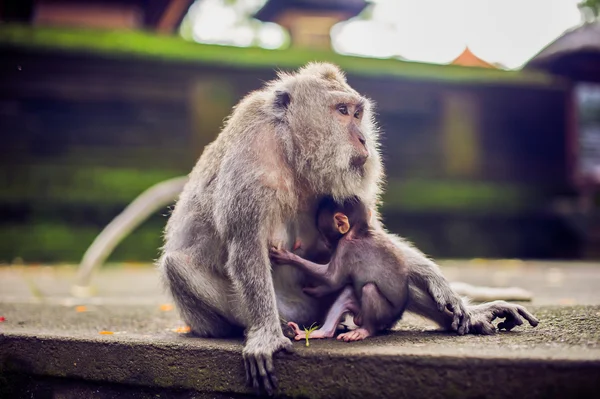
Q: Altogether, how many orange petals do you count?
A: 4